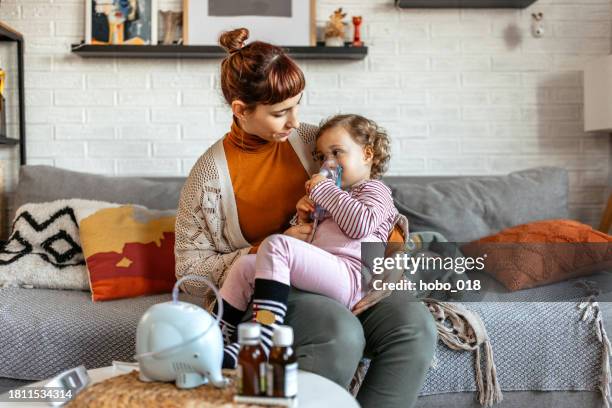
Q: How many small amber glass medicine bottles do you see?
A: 2